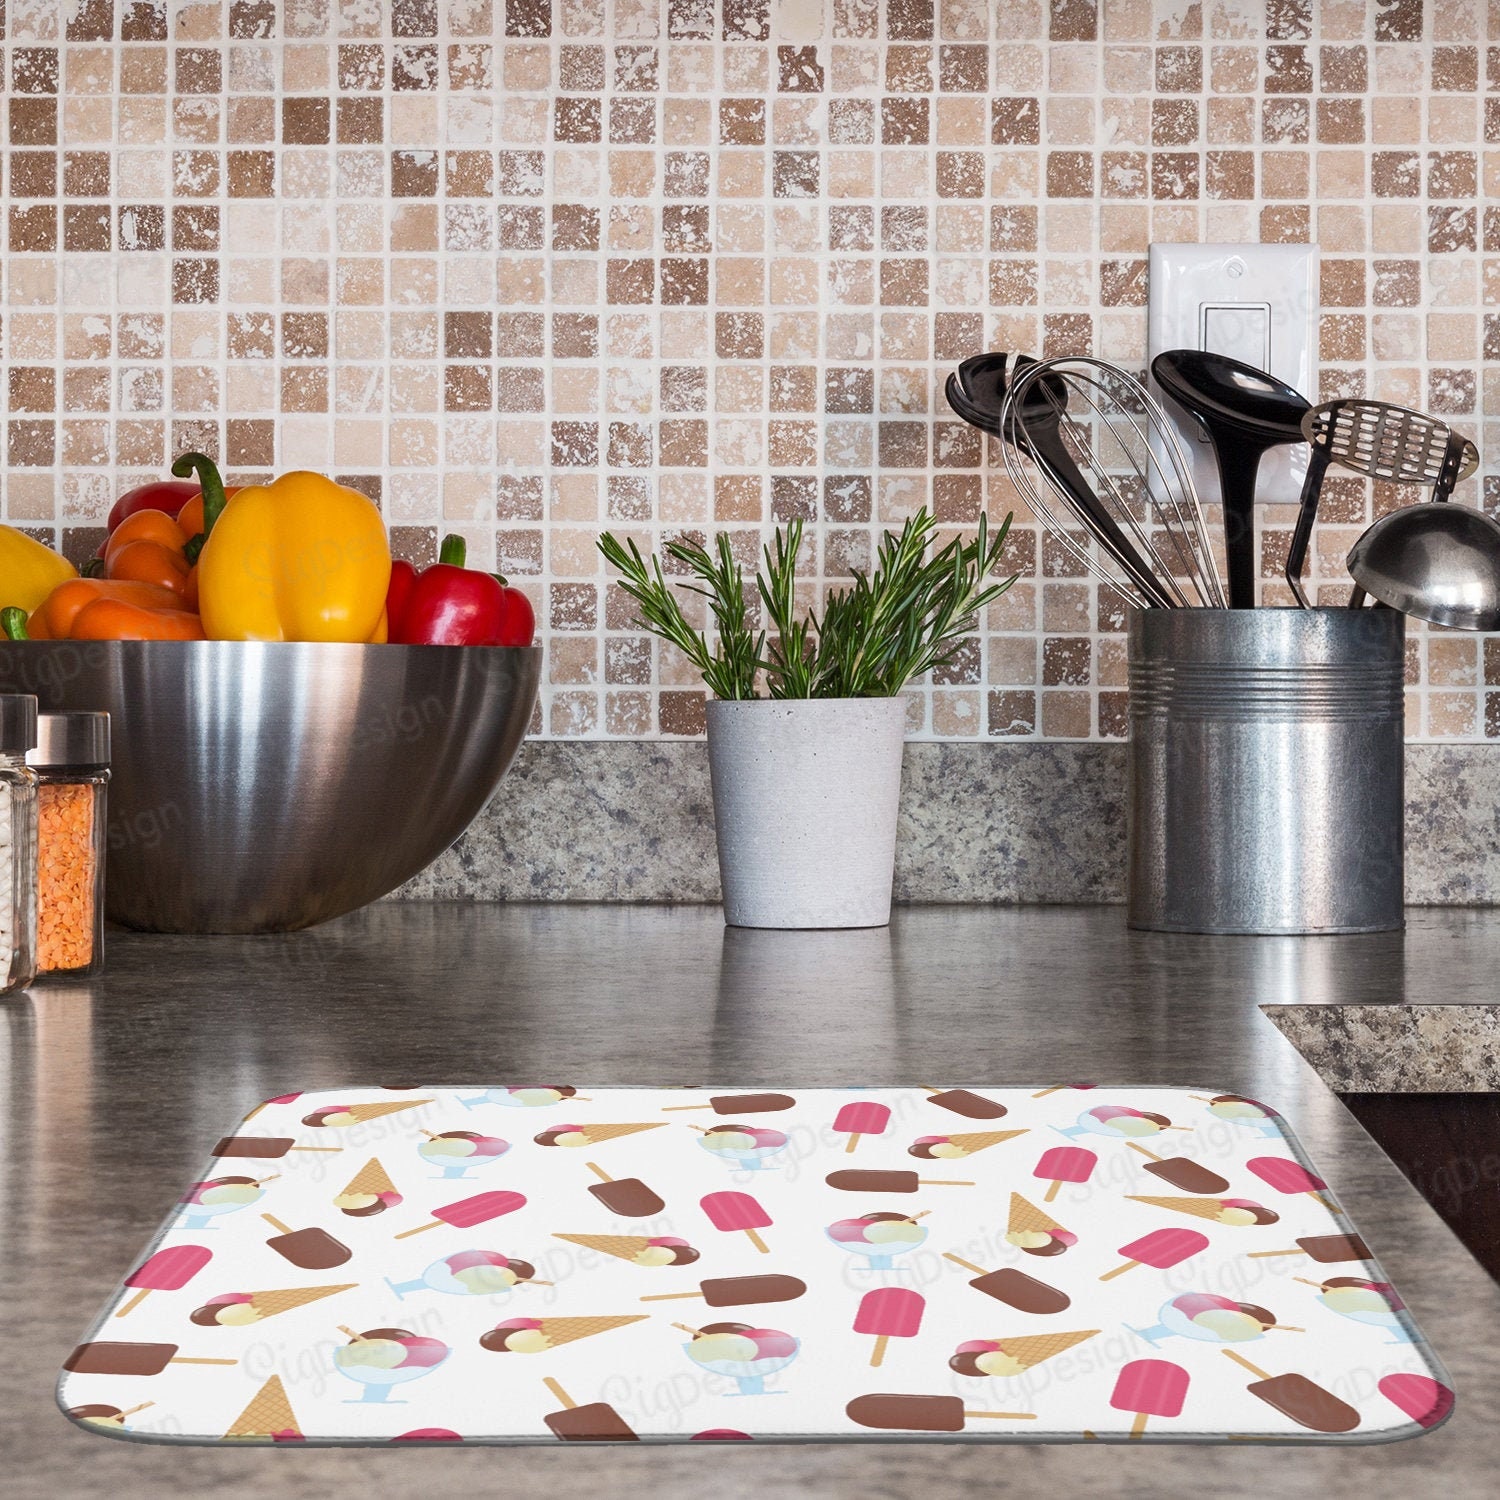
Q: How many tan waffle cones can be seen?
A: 11